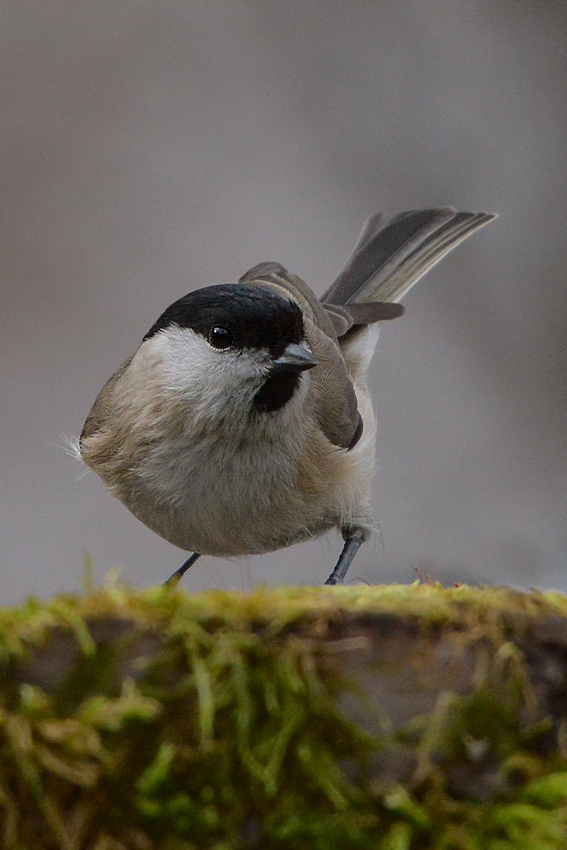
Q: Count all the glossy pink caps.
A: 0